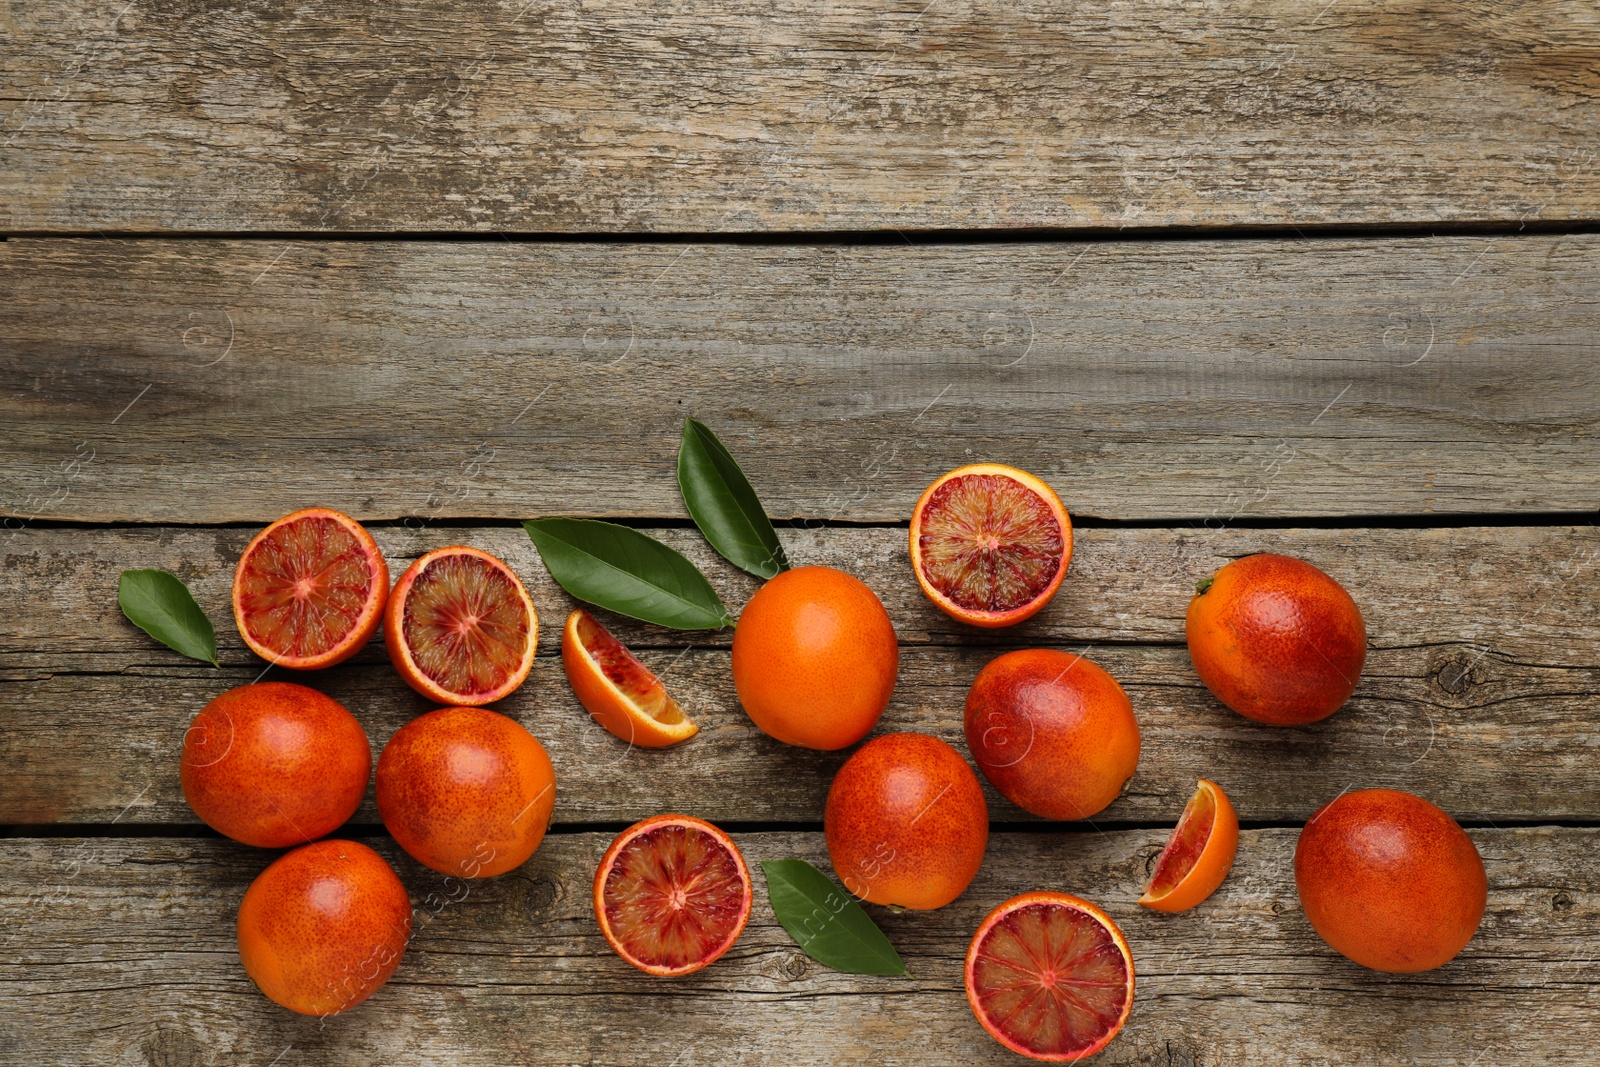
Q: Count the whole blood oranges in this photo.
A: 8